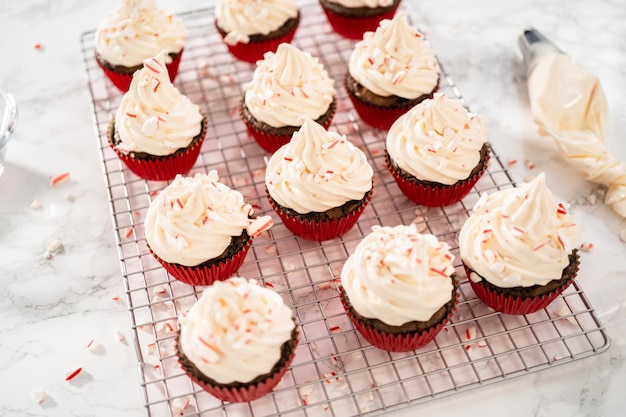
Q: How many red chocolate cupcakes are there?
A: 12